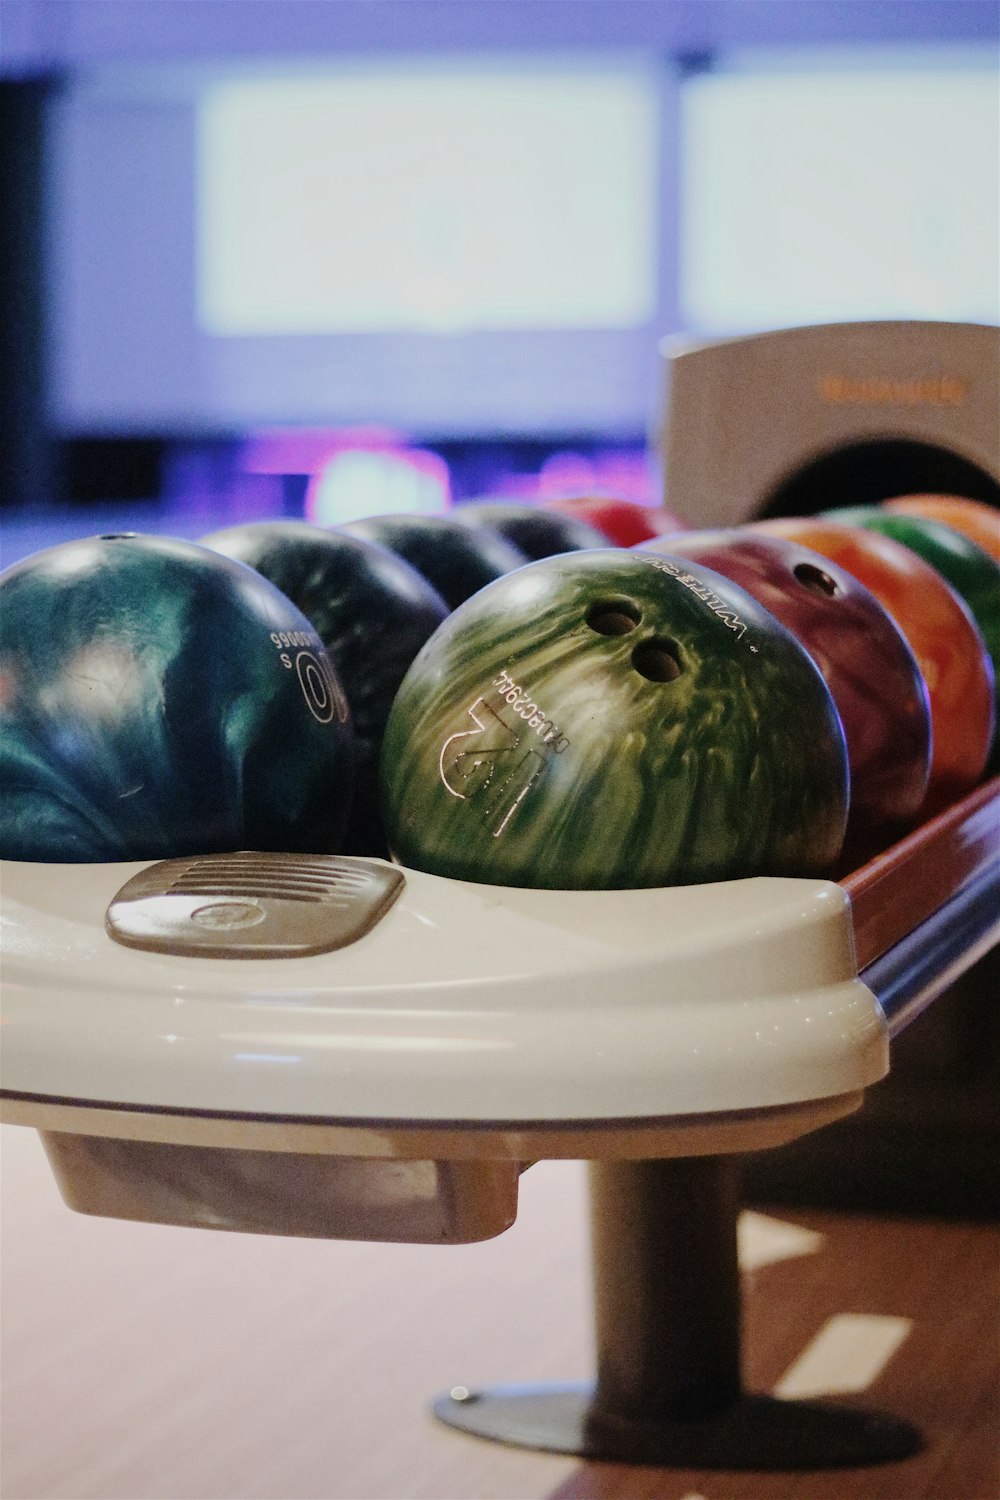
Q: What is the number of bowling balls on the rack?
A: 10